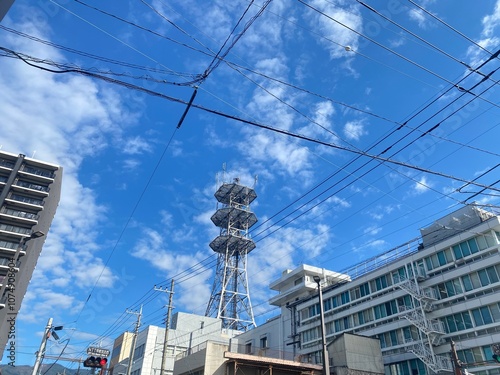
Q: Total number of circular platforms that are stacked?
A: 3